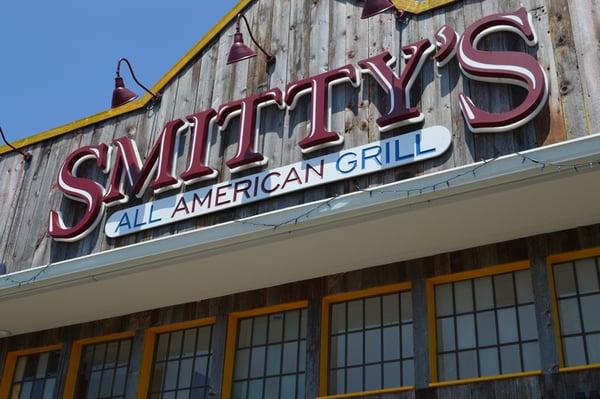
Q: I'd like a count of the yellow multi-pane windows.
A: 7